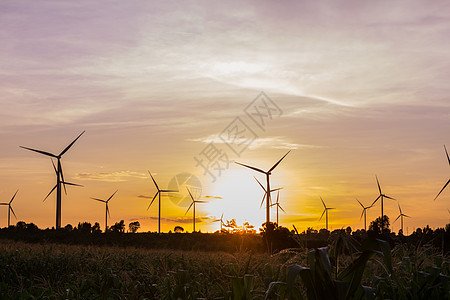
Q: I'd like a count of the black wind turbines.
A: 15